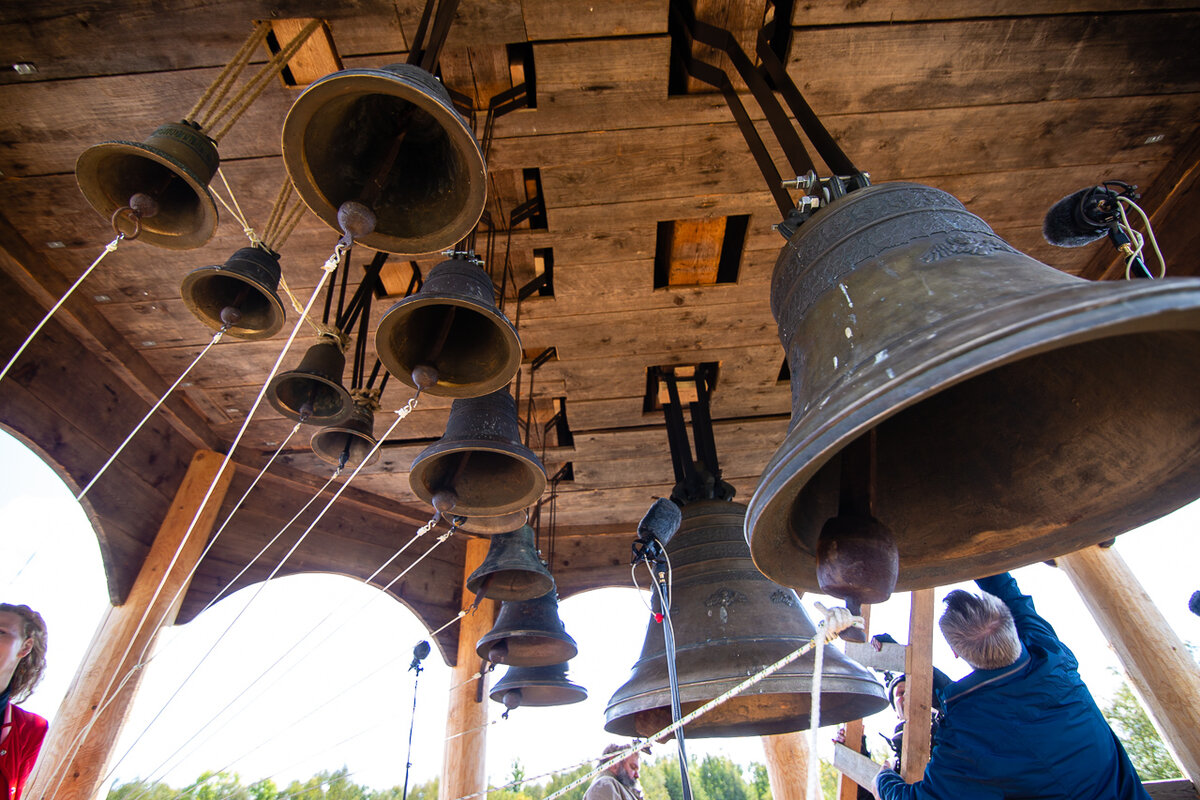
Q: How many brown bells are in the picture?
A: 13